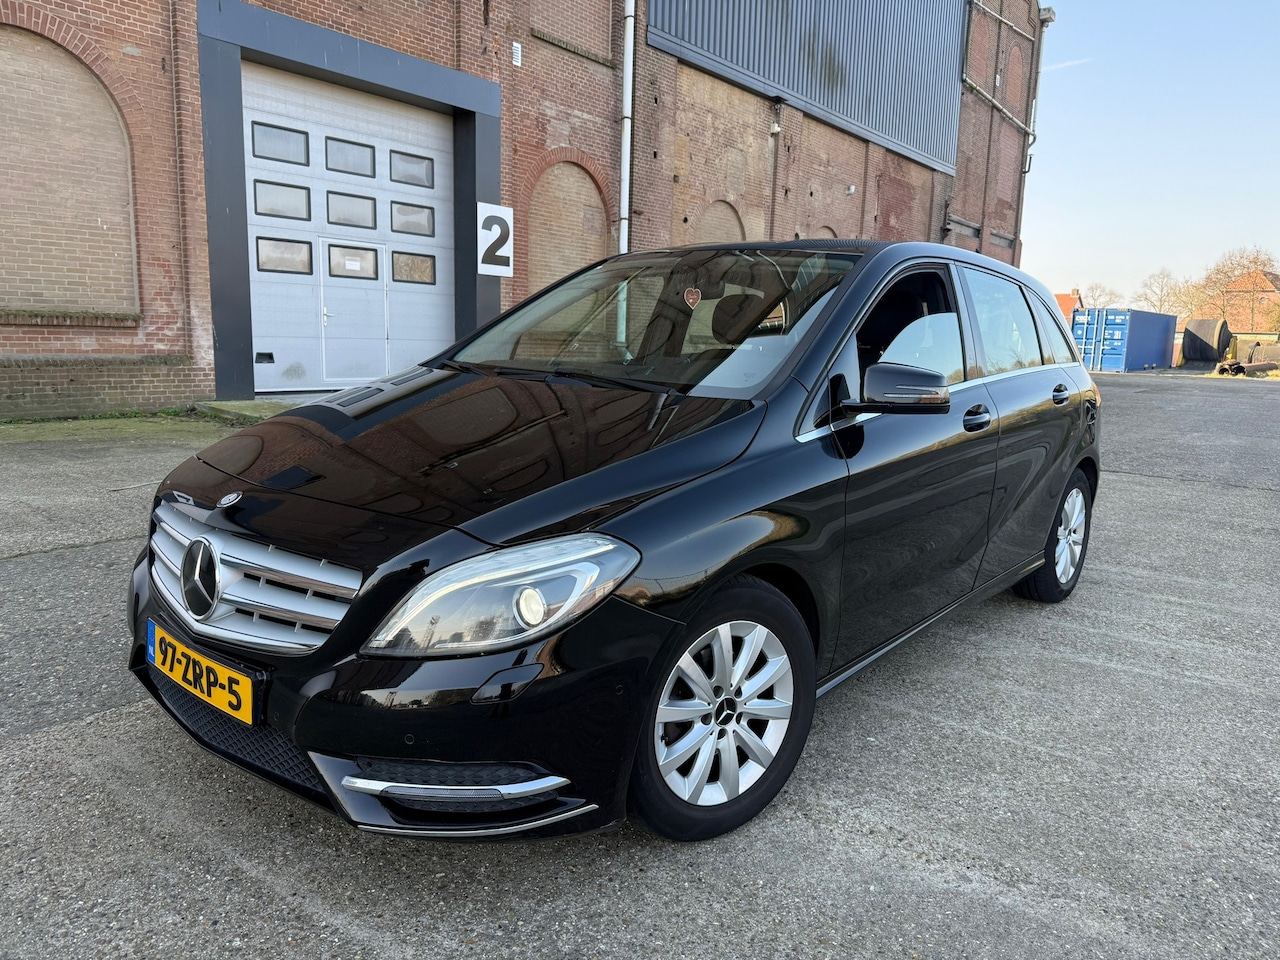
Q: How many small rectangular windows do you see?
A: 9